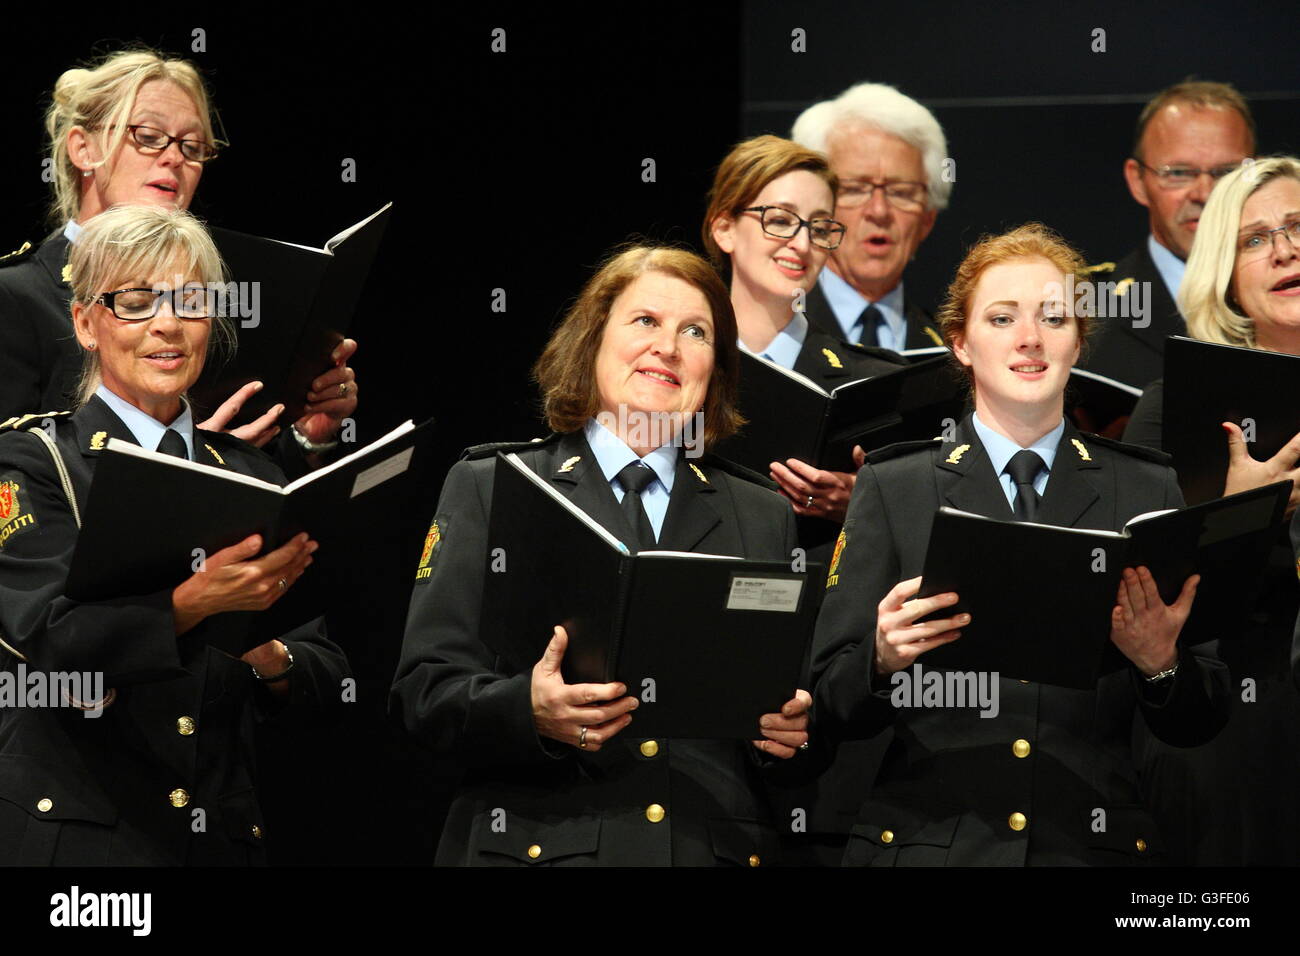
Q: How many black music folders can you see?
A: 8